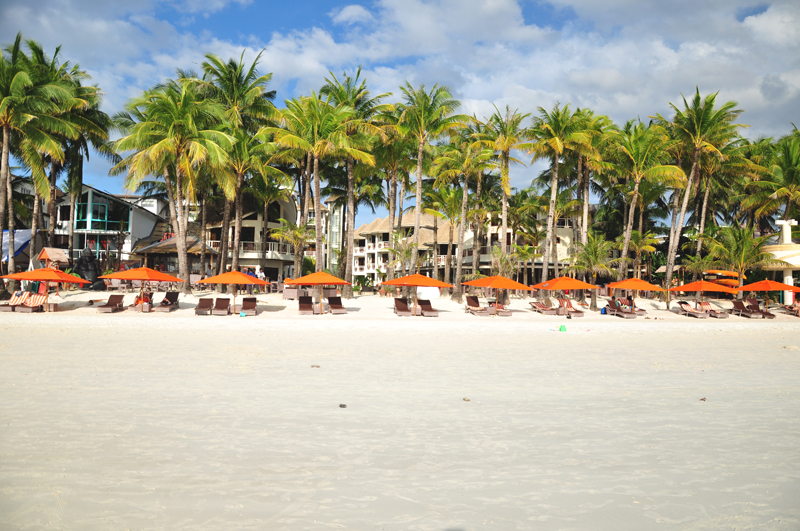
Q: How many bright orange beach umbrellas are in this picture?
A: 10